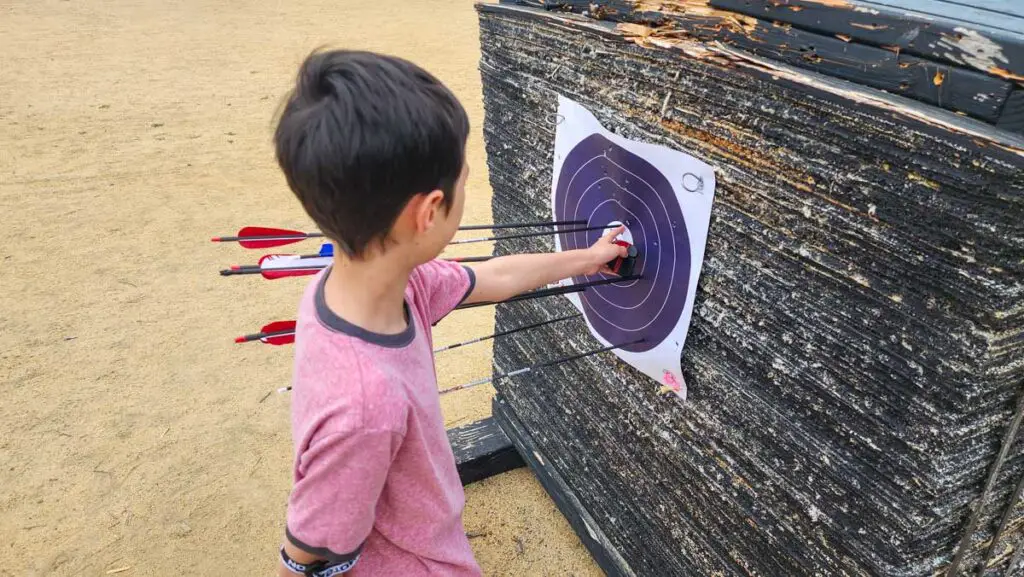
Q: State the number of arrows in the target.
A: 7